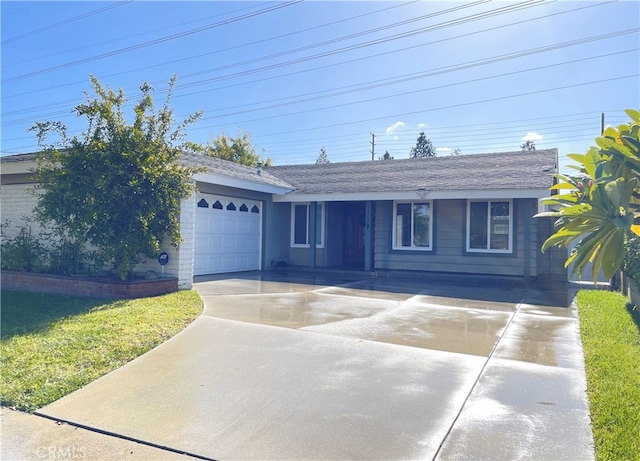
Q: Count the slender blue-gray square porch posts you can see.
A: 3